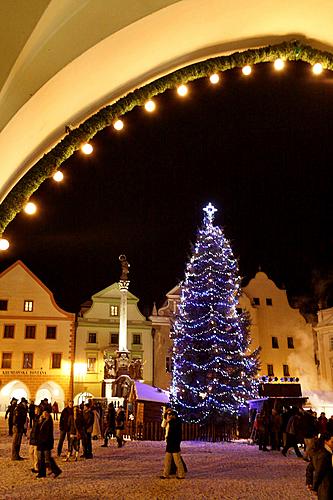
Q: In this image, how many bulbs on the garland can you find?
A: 11